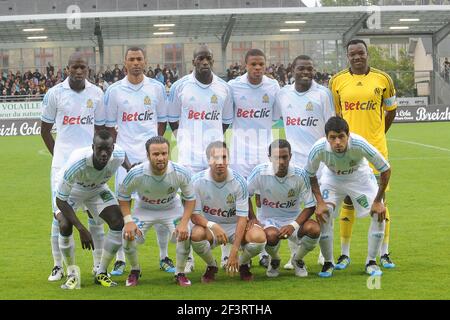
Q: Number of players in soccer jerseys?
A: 11